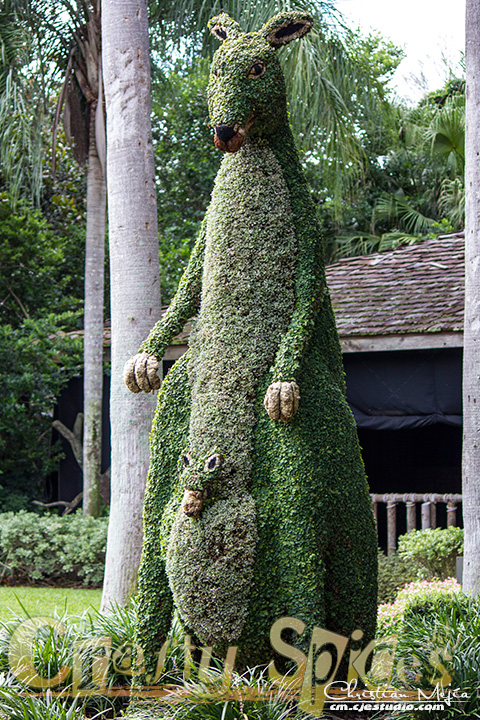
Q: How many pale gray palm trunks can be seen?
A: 3